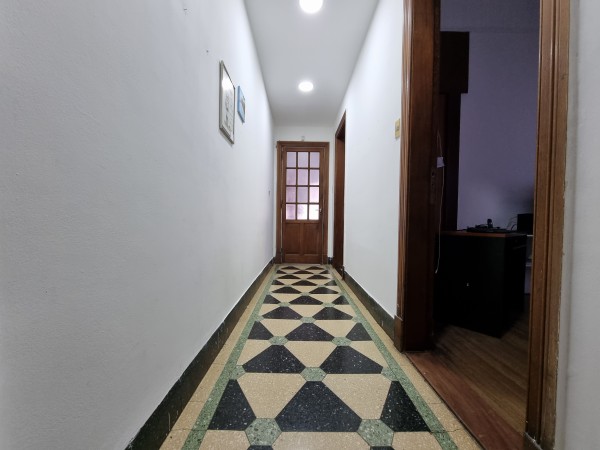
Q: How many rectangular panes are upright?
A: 12